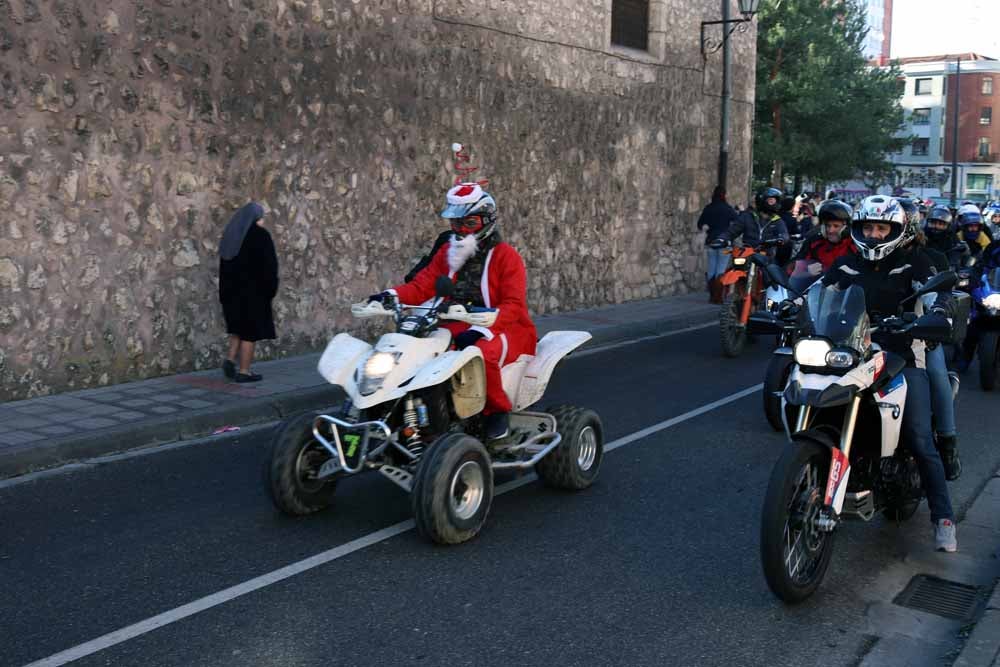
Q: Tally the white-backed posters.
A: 0